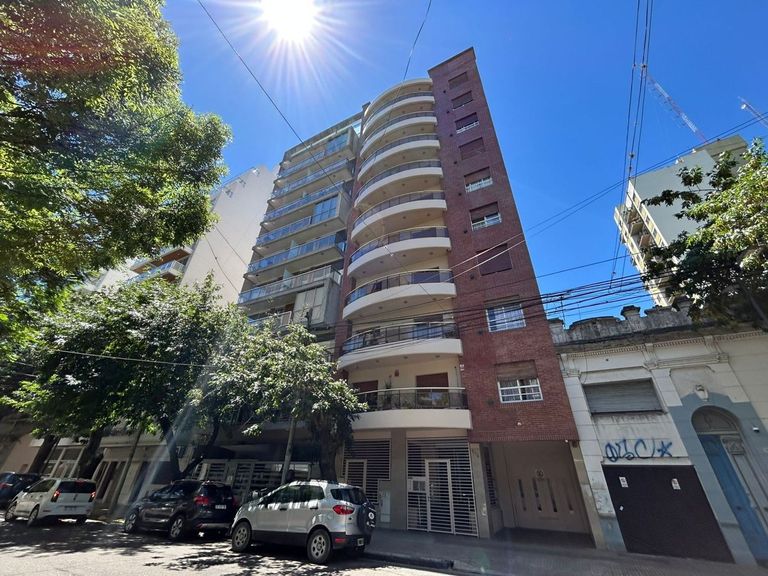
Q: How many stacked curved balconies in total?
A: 9